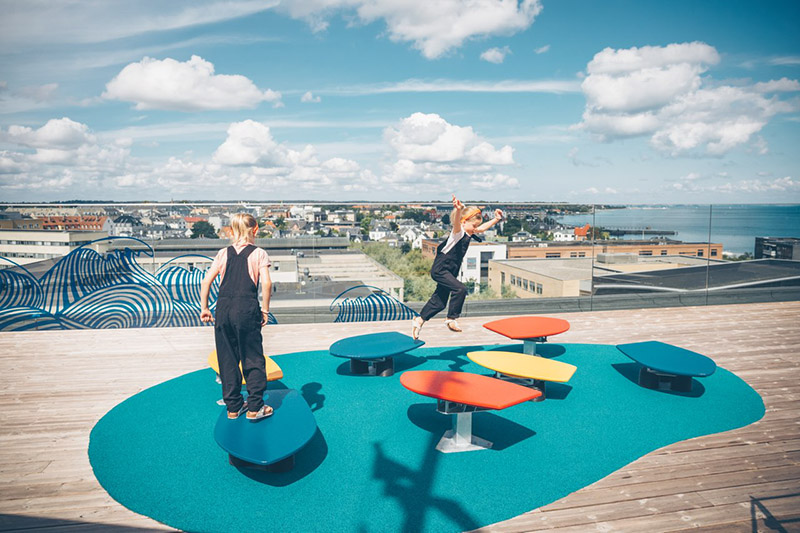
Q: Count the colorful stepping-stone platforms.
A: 7